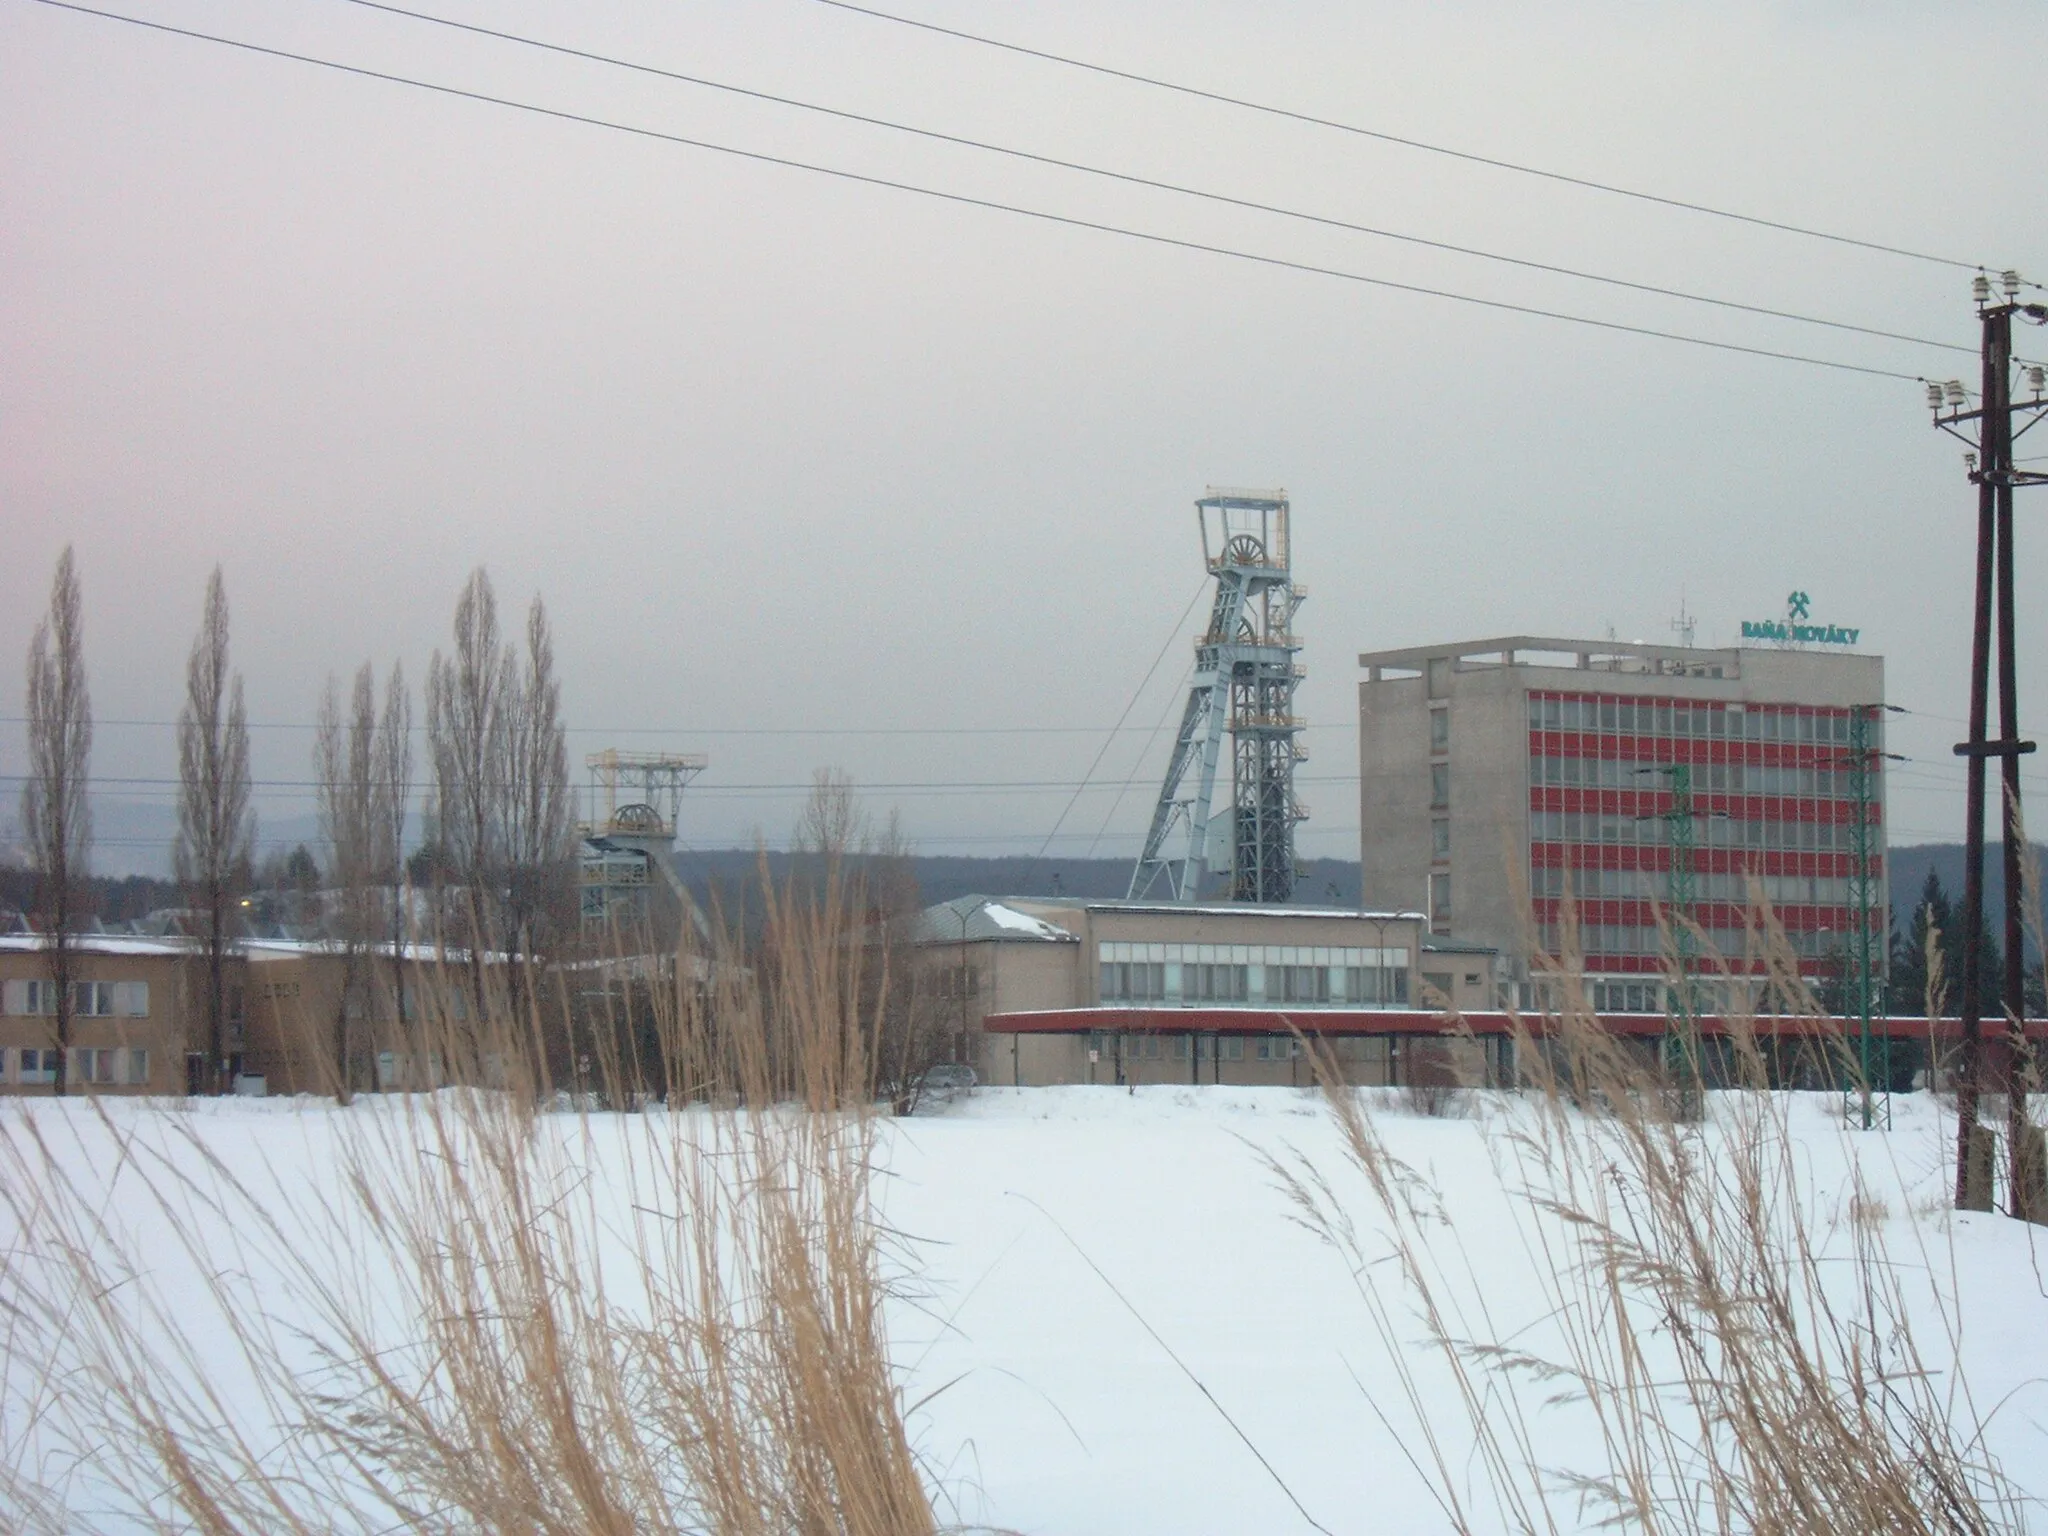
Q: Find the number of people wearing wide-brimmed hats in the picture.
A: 0